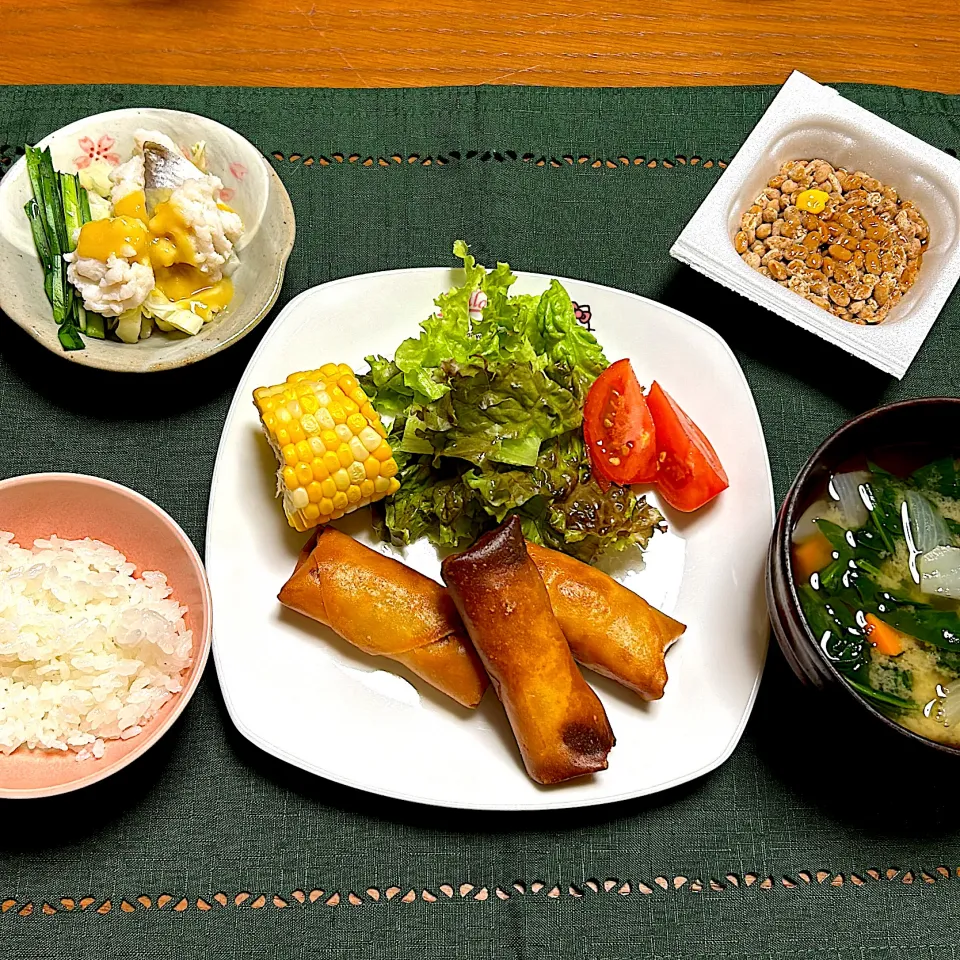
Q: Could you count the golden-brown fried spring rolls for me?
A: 3